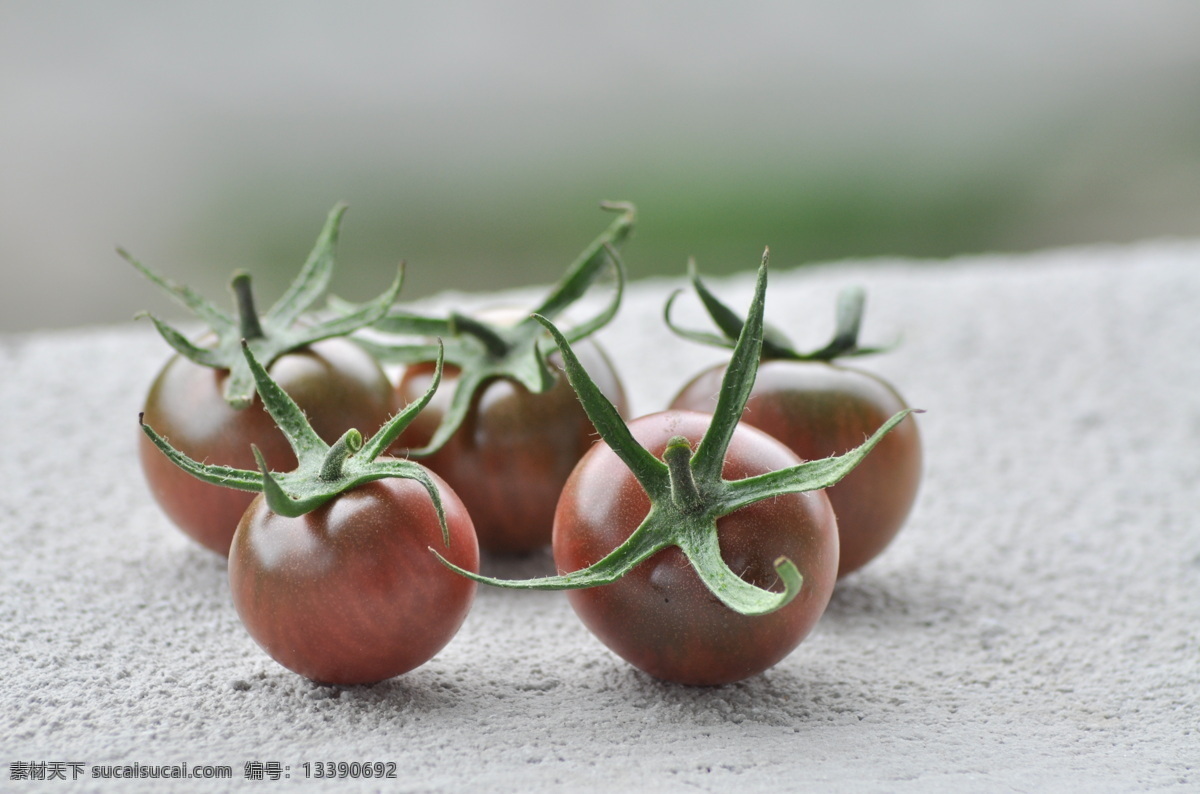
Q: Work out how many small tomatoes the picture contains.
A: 5